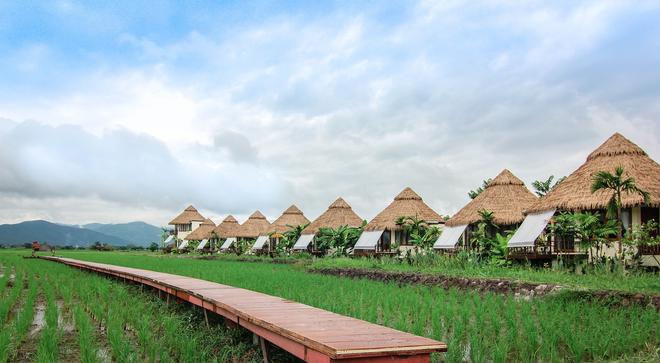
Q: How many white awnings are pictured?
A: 9